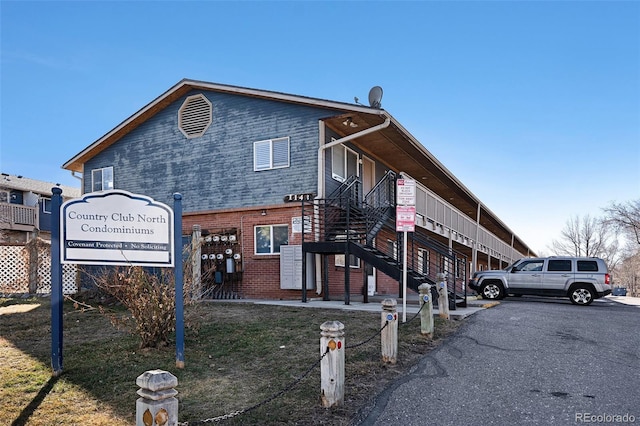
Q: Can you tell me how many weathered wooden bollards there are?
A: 5